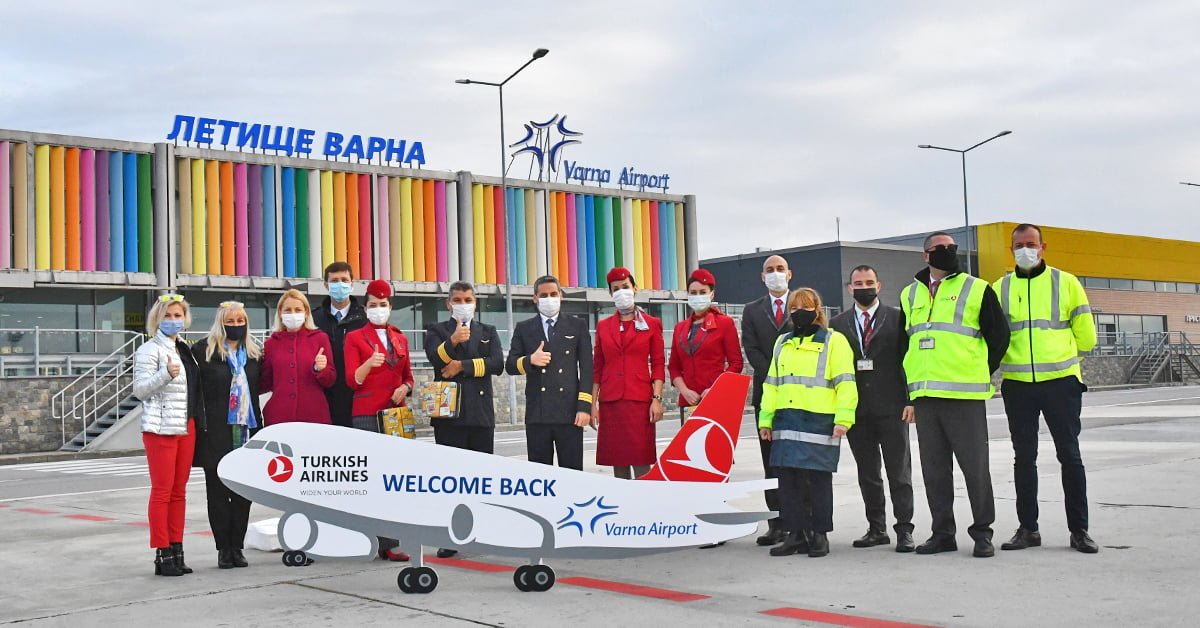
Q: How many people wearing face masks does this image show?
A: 14